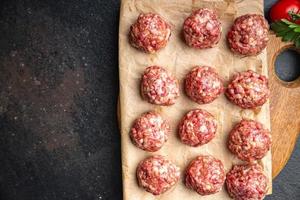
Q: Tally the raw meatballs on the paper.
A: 12